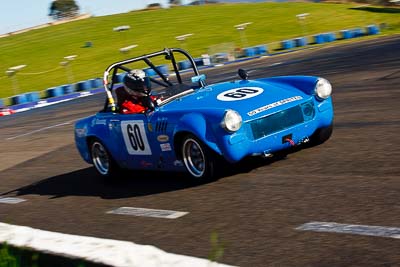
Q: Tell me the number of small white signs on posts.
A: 7